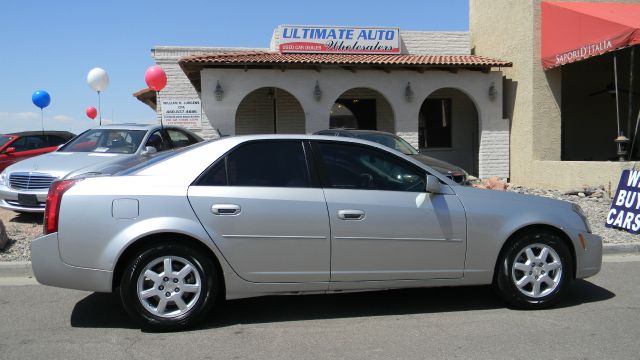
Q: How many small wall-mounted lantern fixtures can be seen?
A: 4